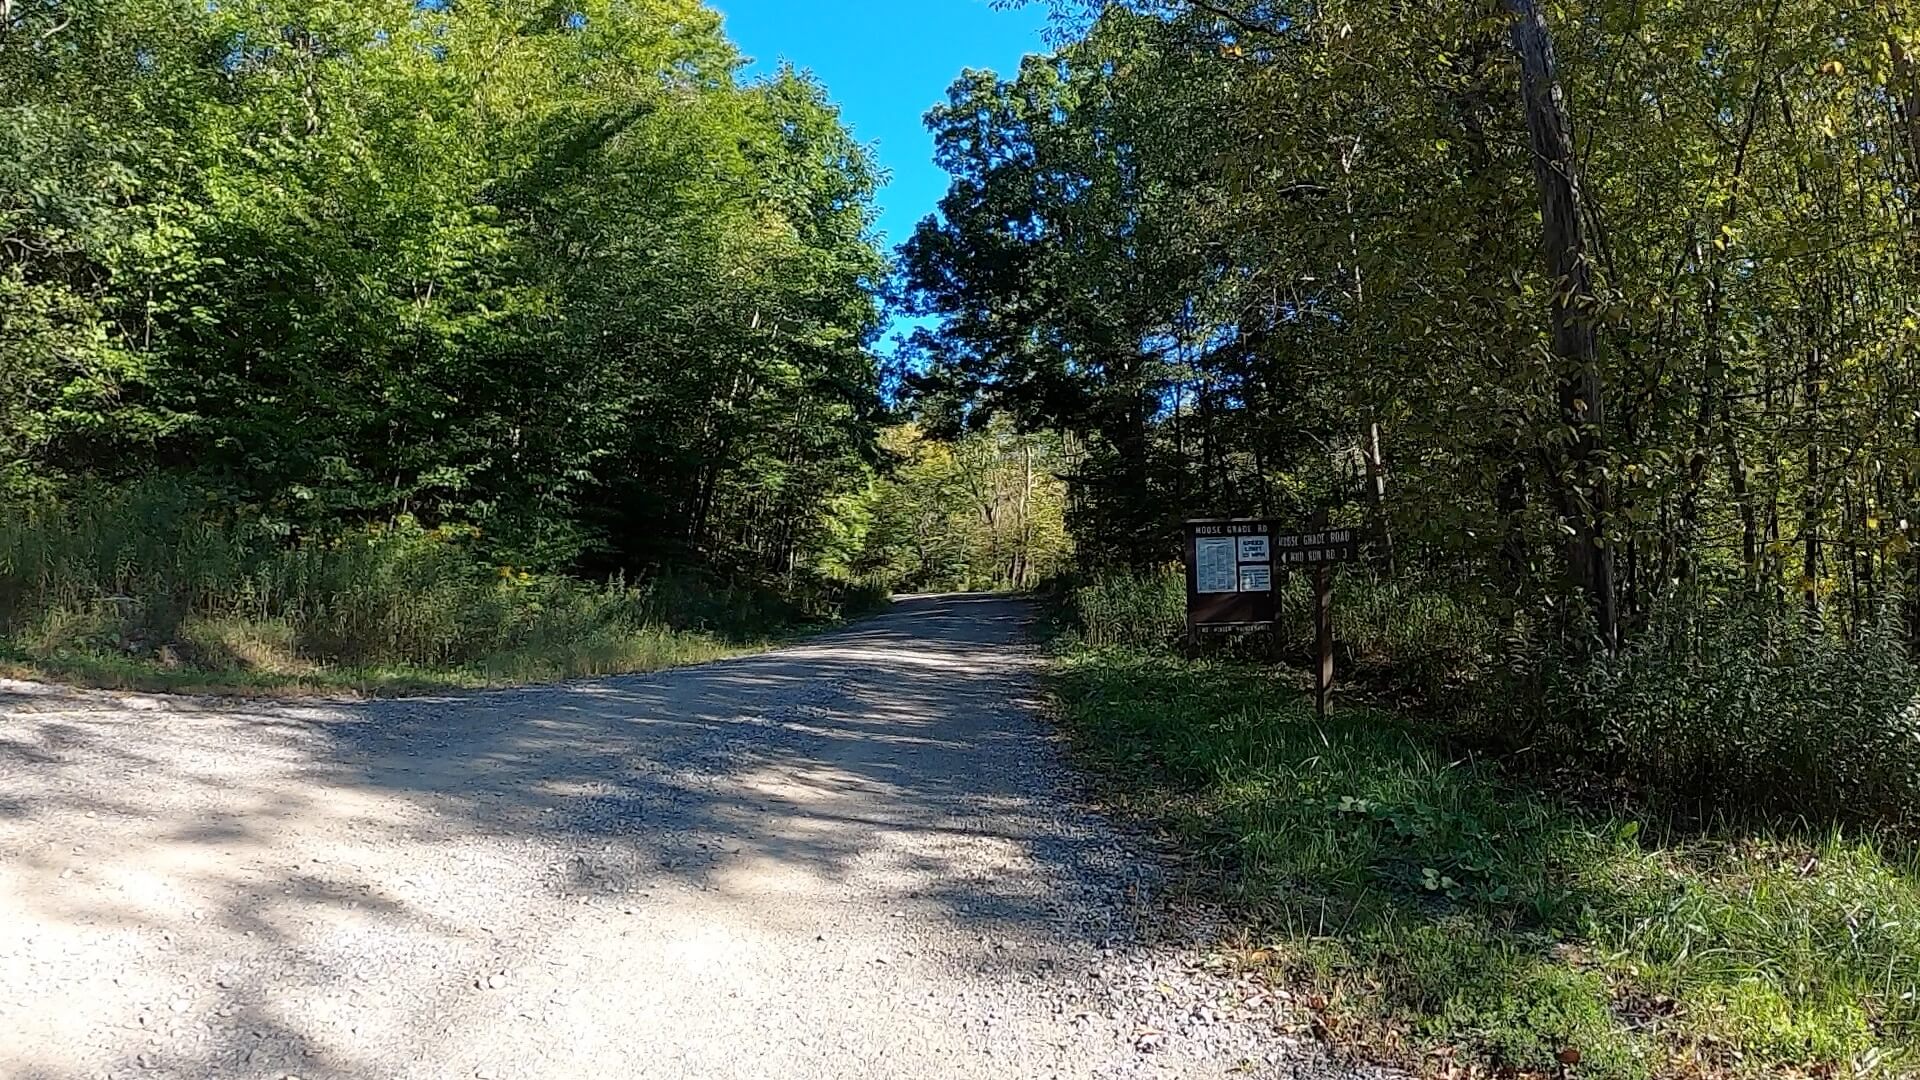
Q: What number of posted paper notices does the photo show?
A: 3